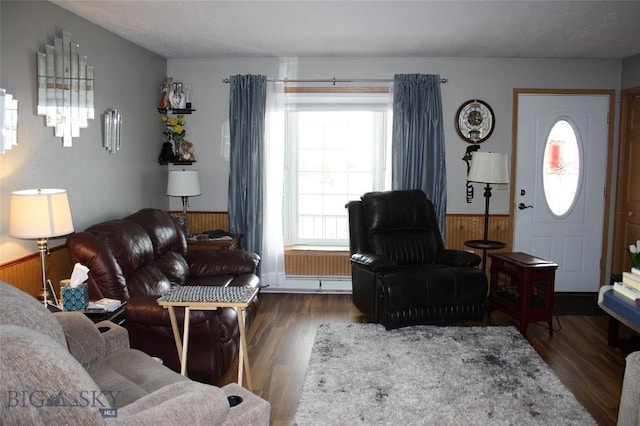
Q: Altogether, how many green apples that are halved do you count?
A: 0